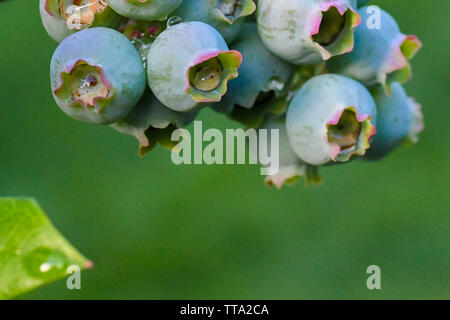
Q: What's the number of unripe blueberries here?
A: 12